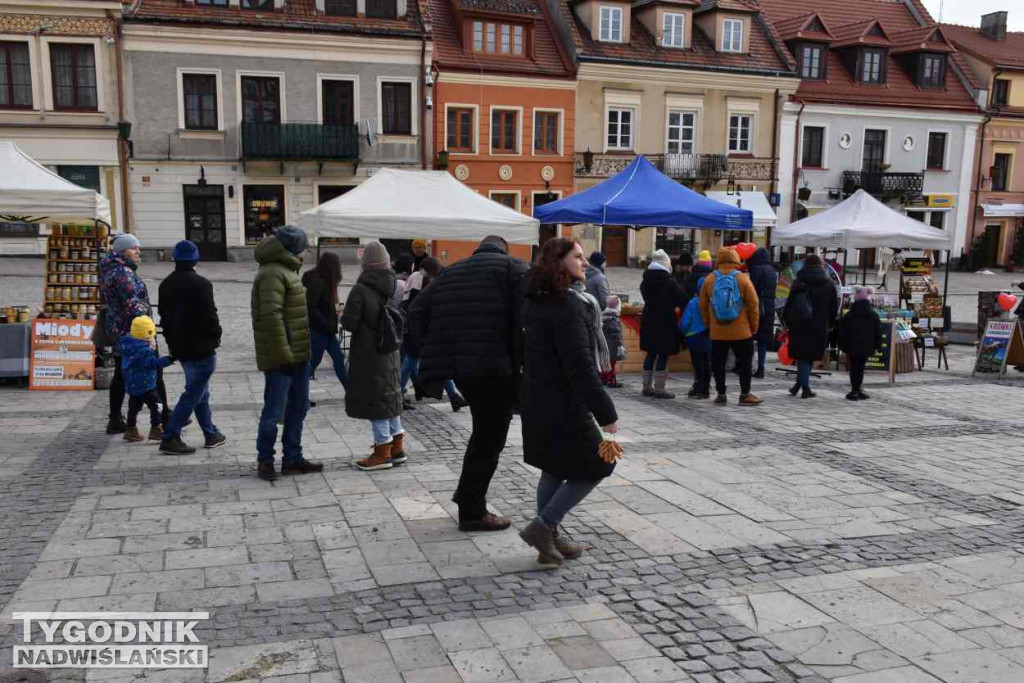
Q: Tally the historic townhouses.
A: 6